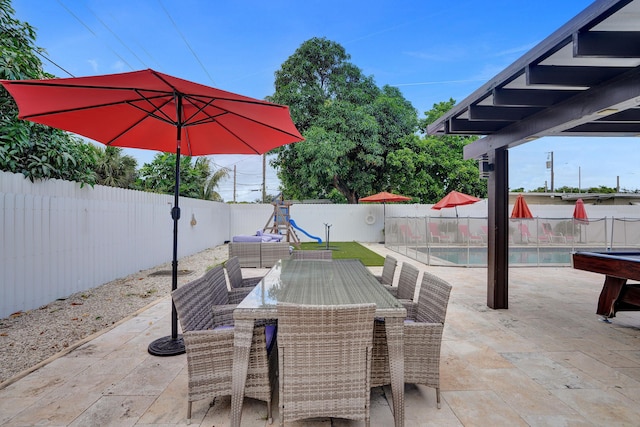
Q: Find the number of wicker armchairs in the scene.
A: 8